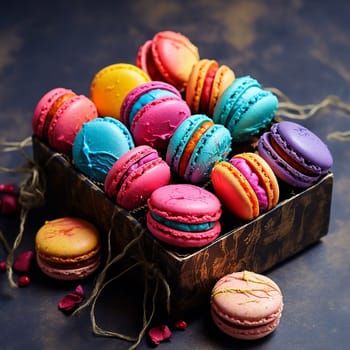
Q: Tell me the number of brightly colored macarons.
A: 14